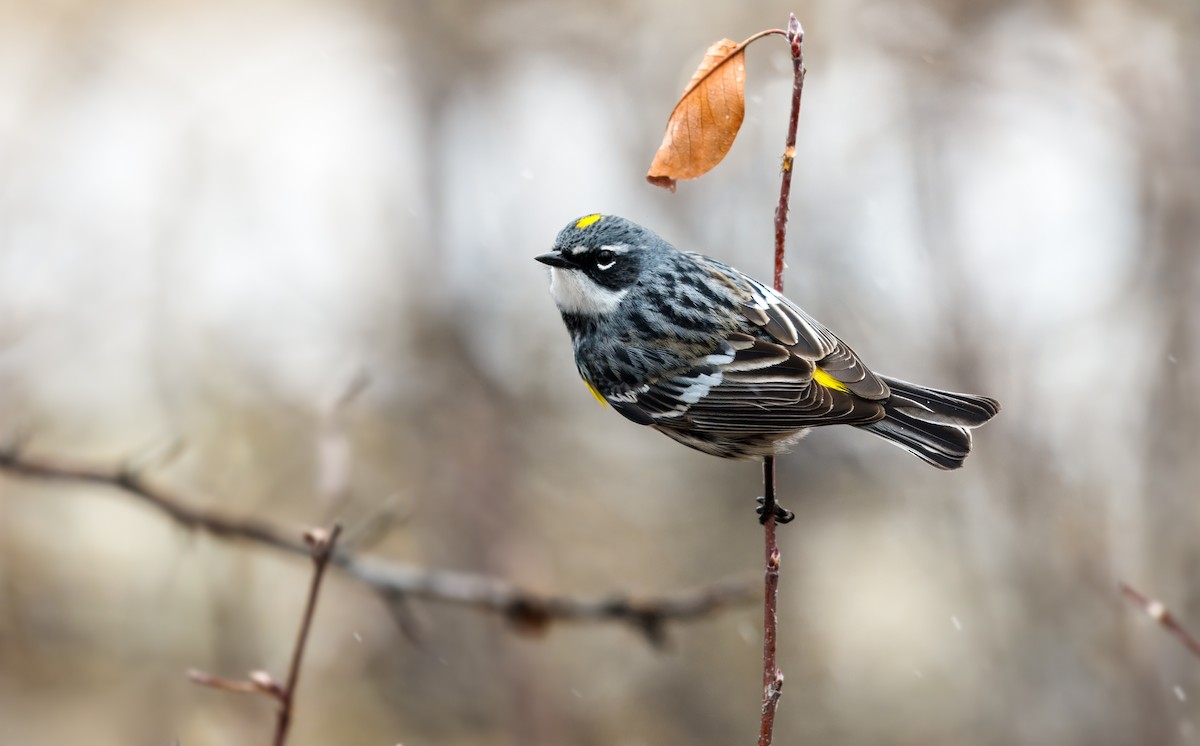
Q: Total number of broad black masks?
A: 1